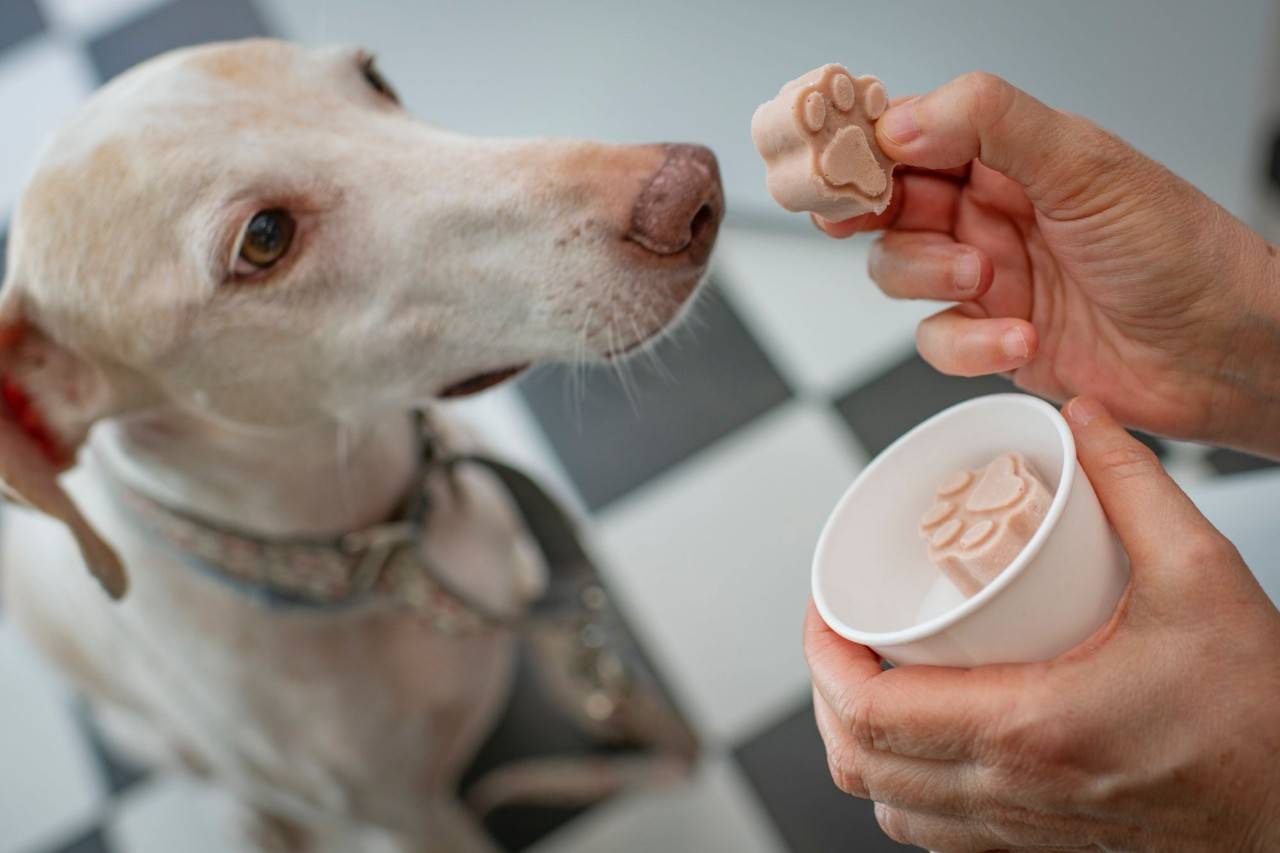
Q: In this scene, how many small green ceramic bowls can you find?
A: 0